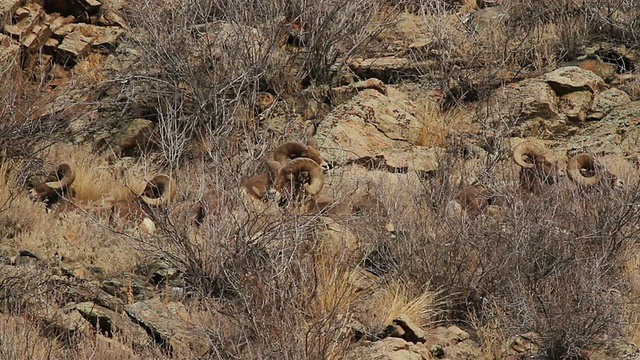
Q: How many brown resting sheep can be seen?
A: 6